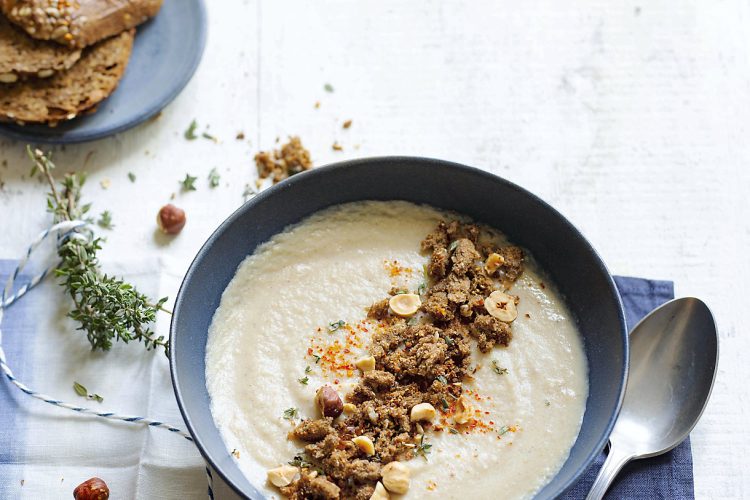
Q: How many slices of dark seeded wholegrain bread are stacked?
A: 3